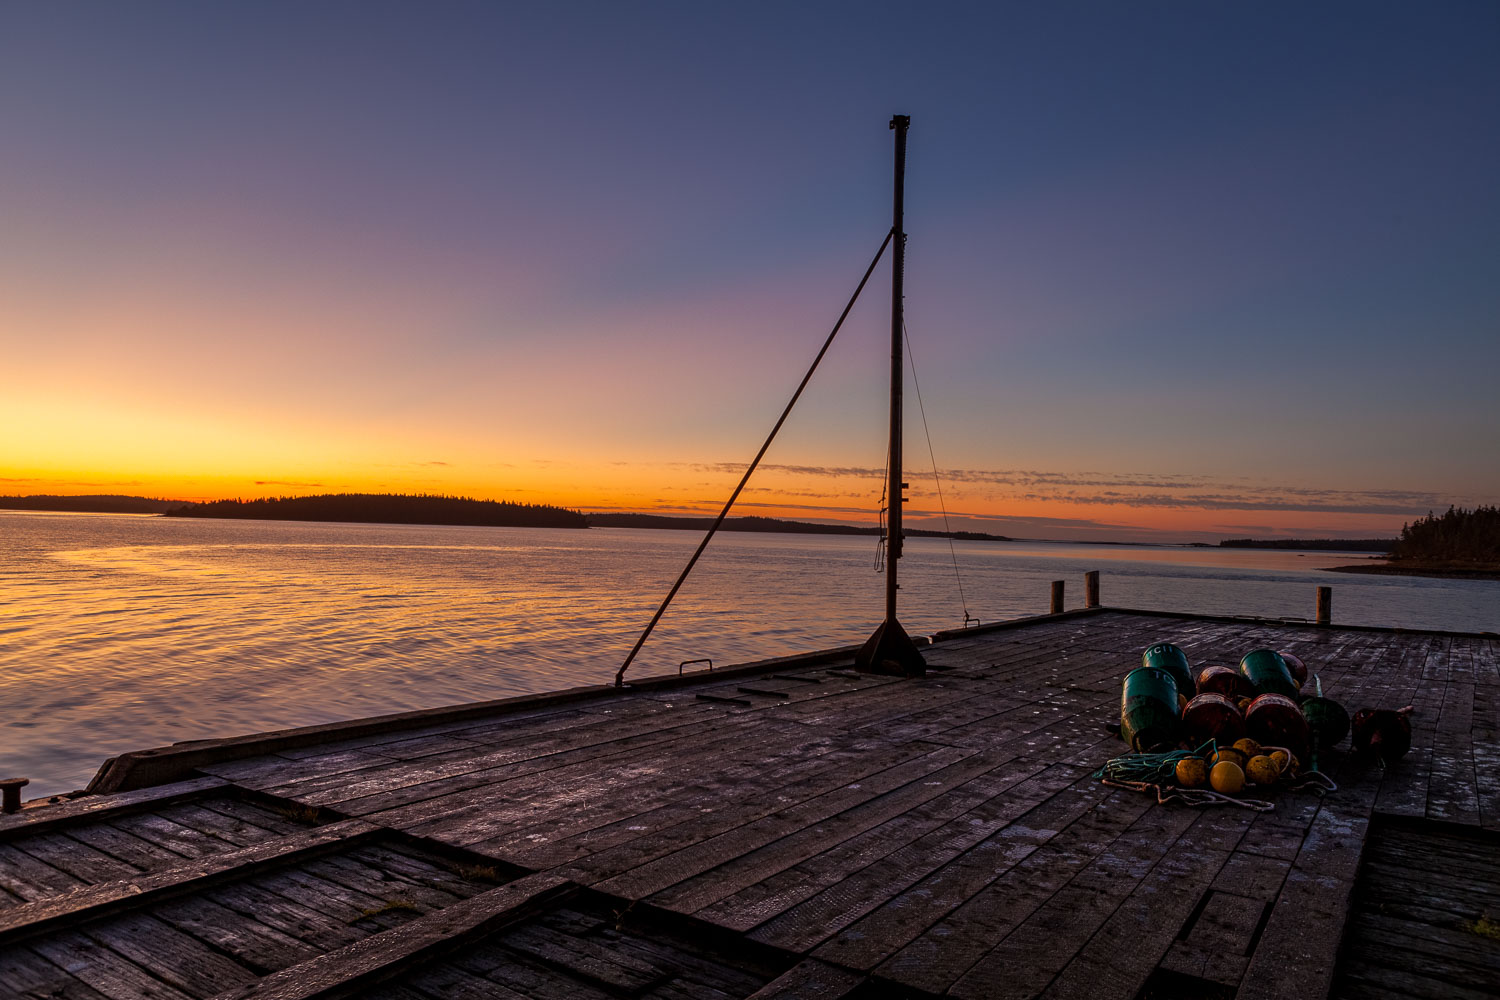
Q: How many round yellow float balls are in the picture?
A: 6